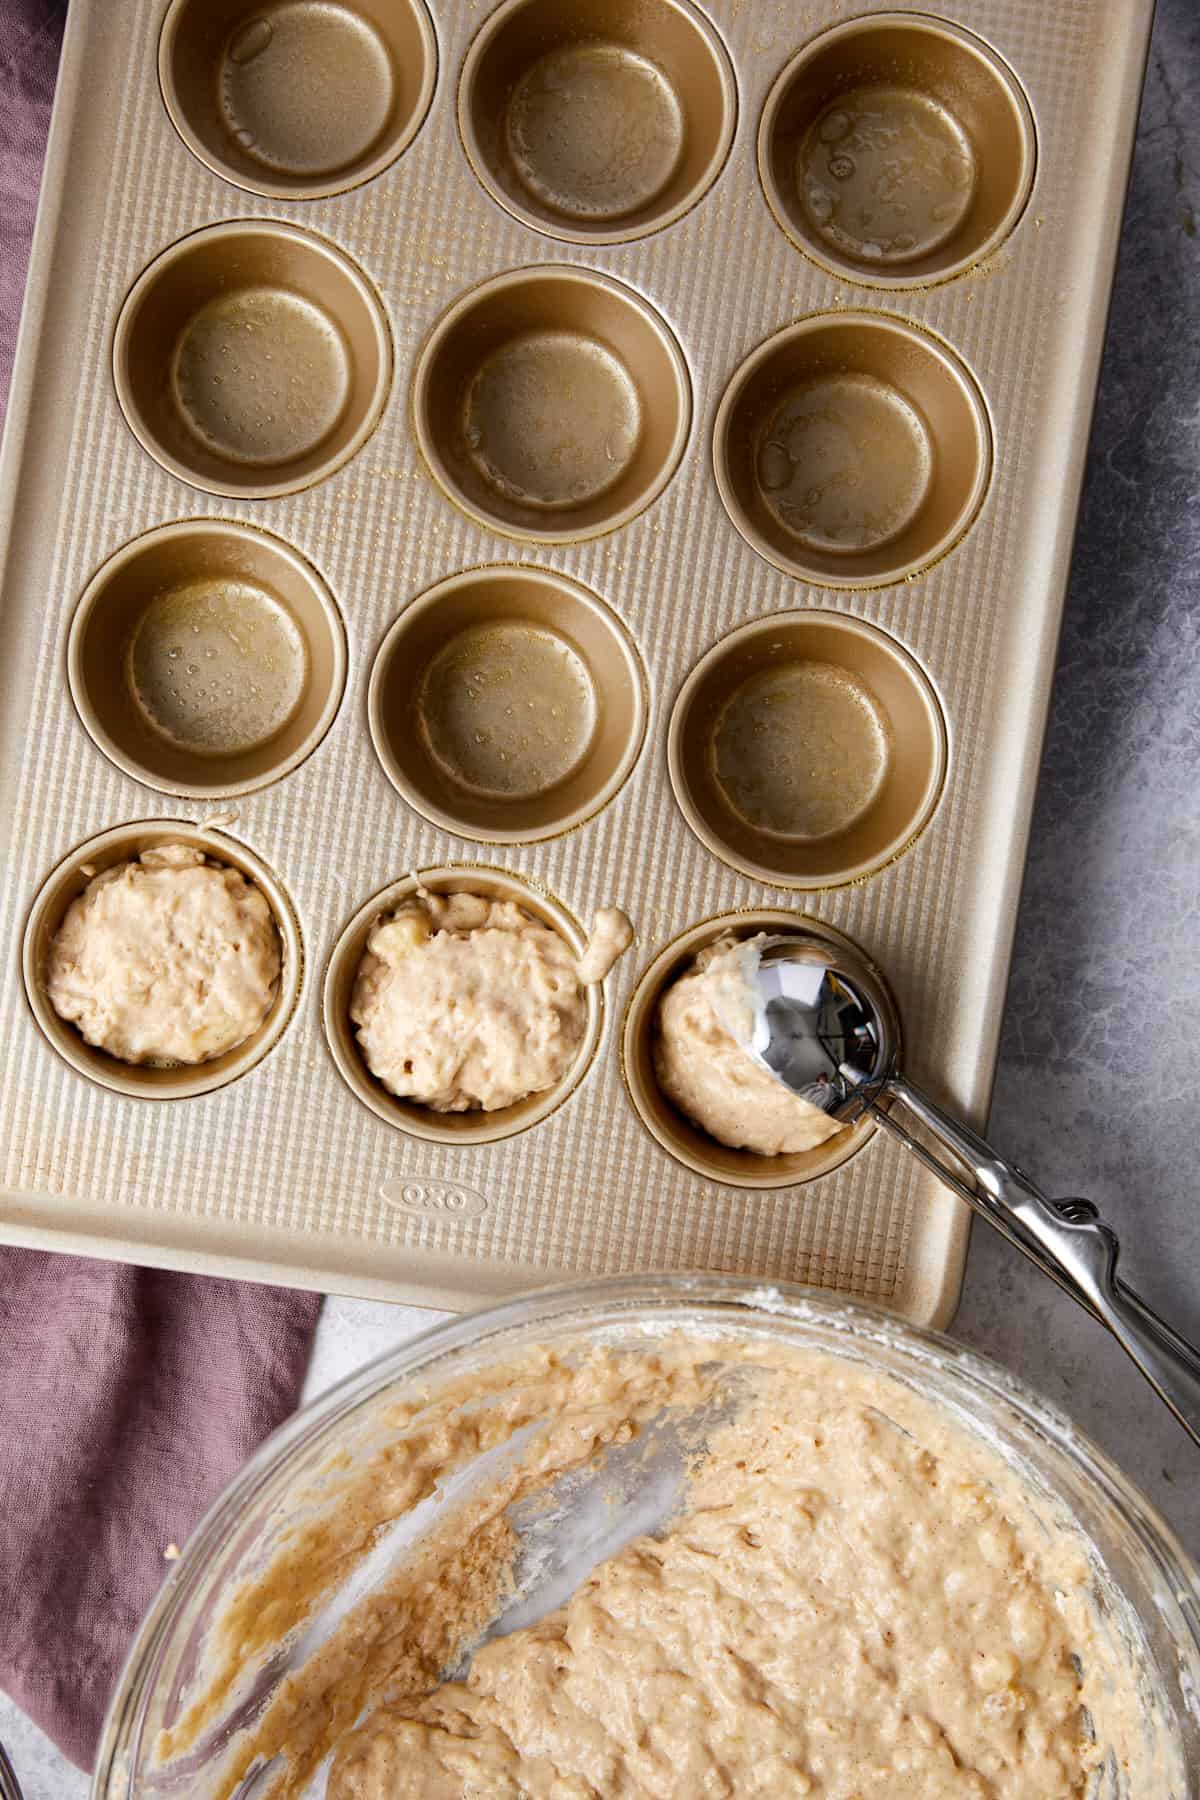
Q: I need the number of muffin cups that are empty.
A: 9